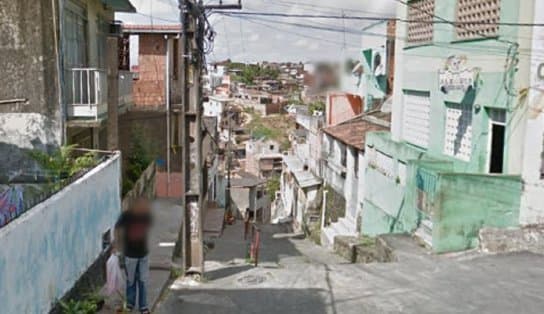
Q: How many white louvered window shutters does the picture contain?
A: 2